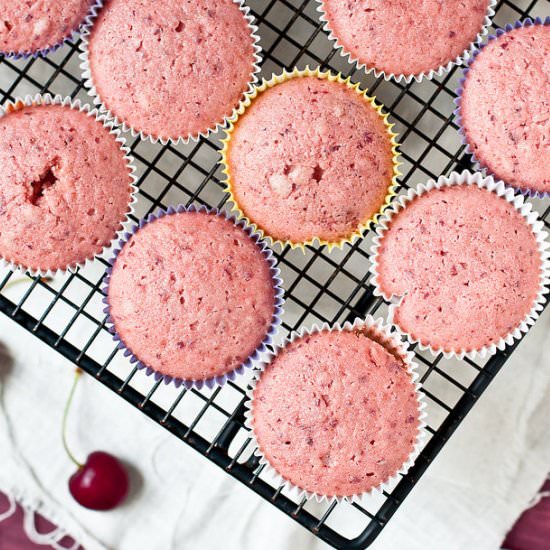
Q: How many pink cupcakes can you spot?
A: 9